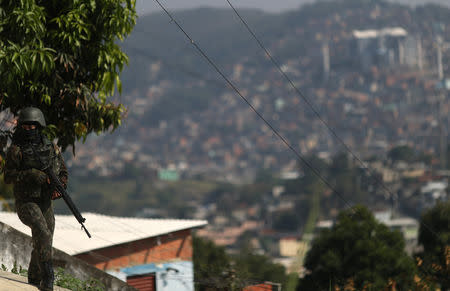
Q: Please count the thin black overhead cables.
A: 2